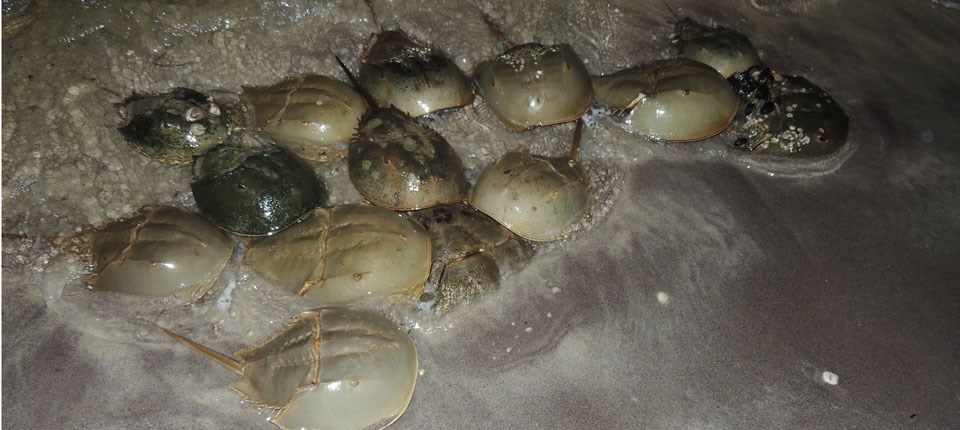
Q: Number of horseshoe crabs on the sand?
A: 14